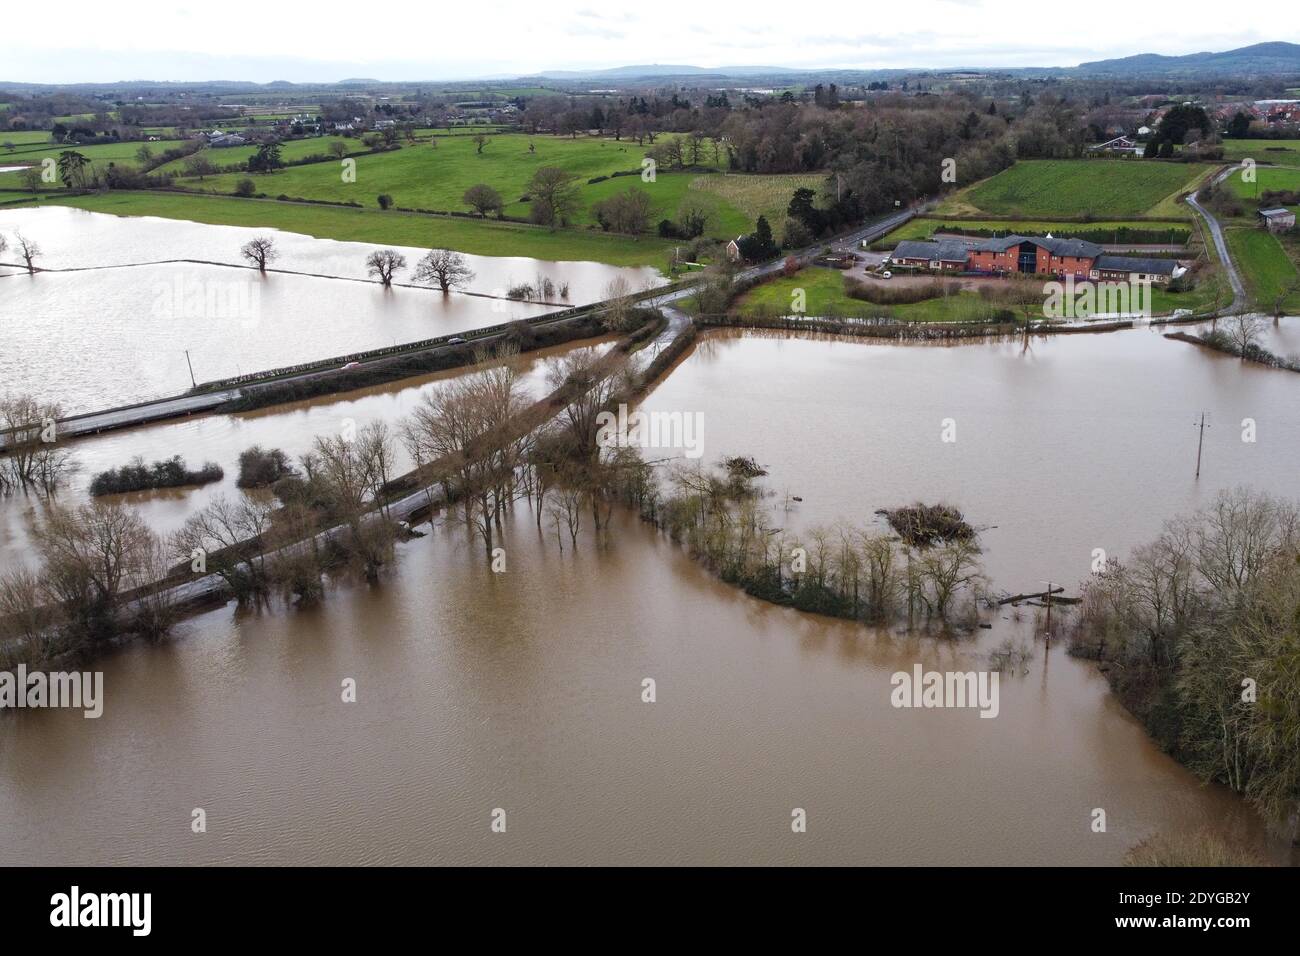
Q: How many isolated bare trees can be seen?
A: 4